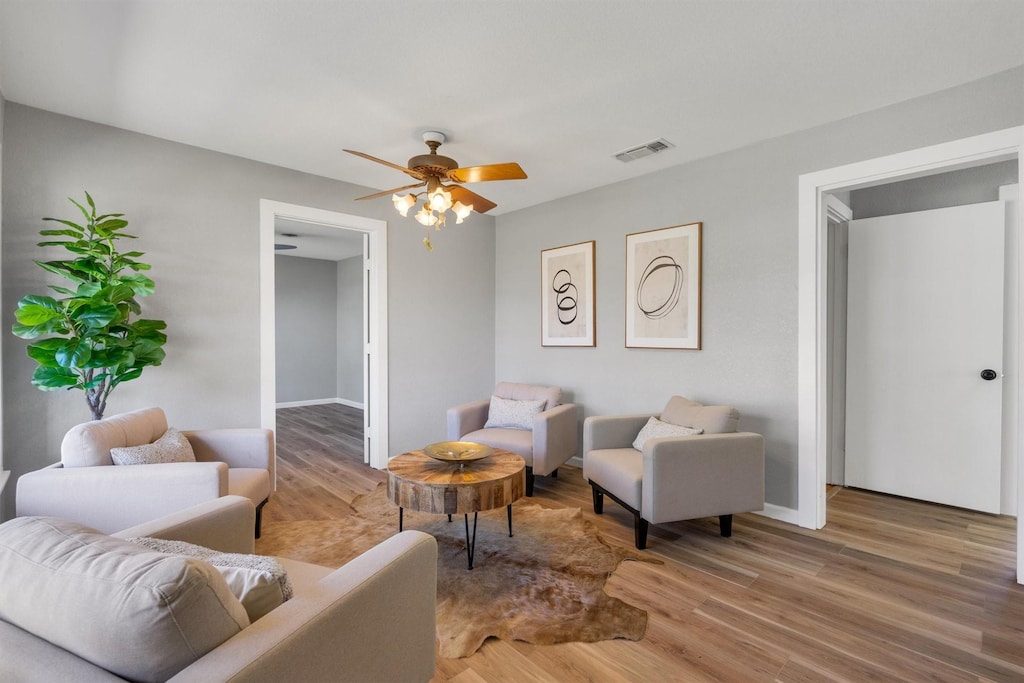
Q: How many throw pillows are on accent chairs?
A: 4